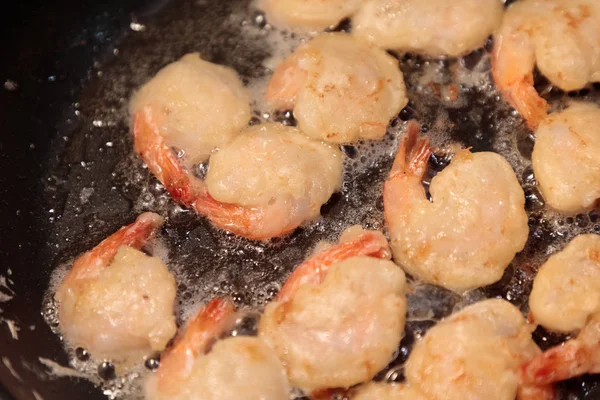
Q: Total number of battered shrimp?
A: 14